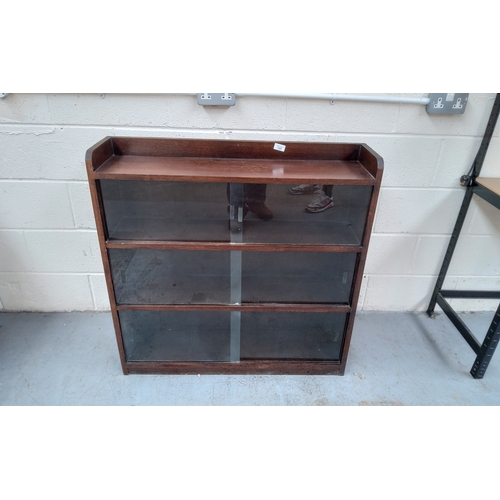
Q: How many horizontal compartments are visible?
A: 3